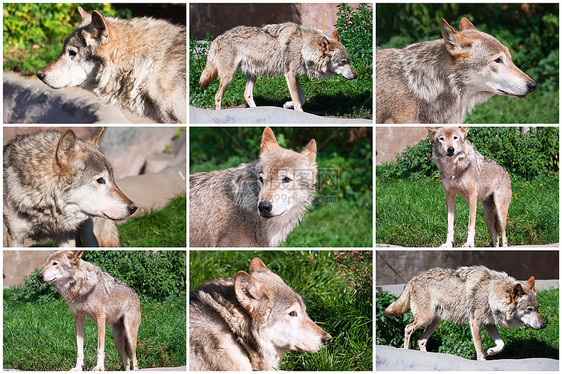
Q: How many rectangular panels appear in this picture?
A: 9